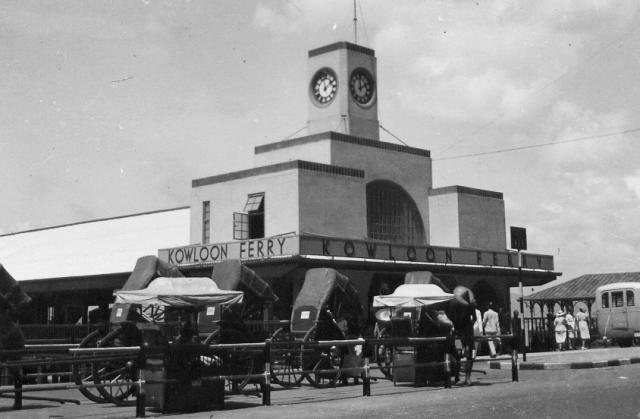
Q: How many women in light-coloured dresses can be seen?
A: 3